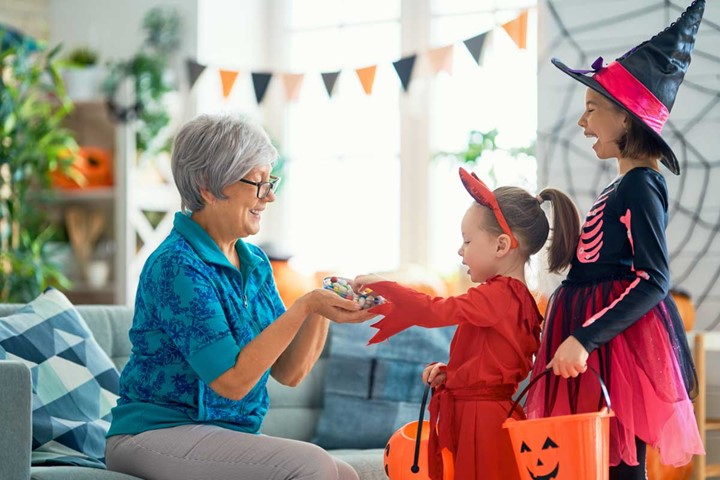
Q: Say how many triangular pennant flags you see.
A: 10